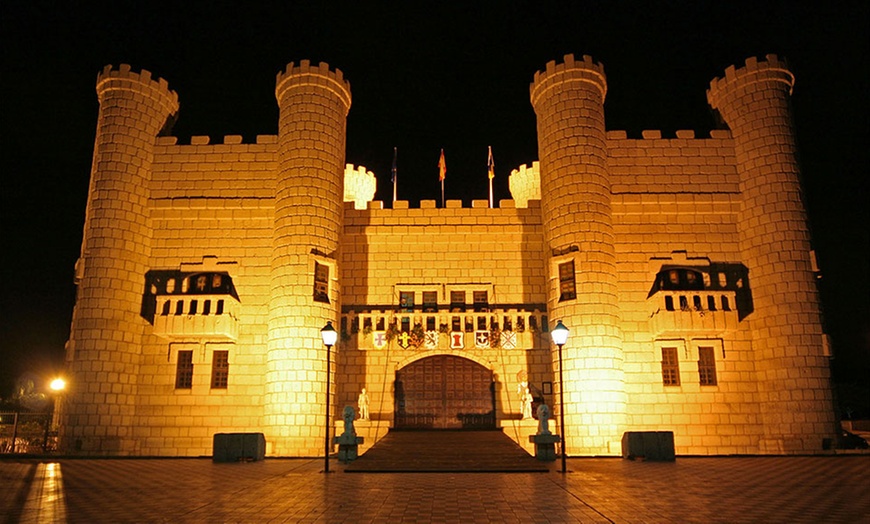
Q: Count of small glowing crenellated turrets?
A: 2